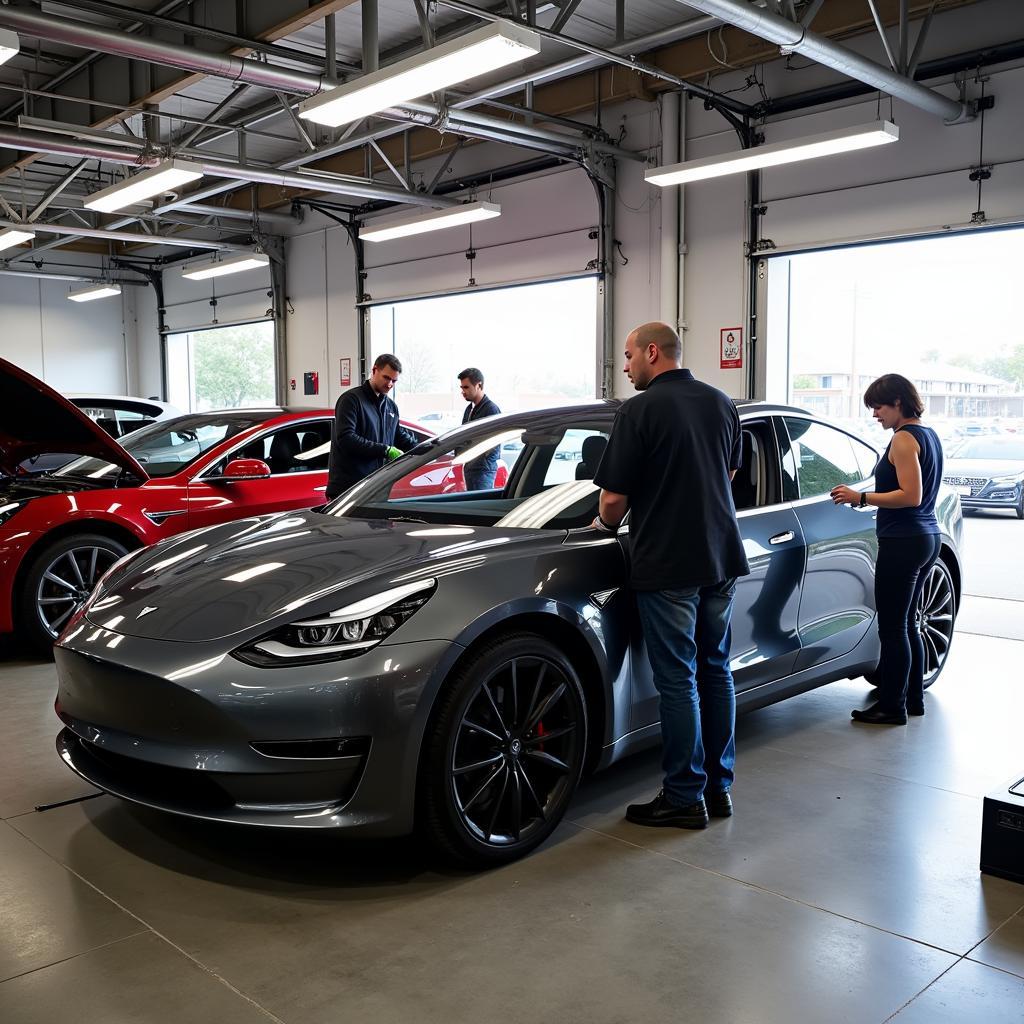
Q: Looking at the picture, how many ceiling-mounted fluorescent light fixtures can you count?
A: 8